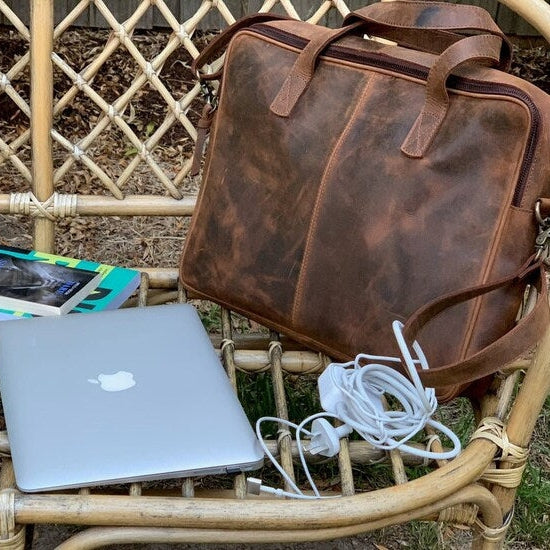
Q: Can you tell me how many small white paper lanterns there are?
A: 0